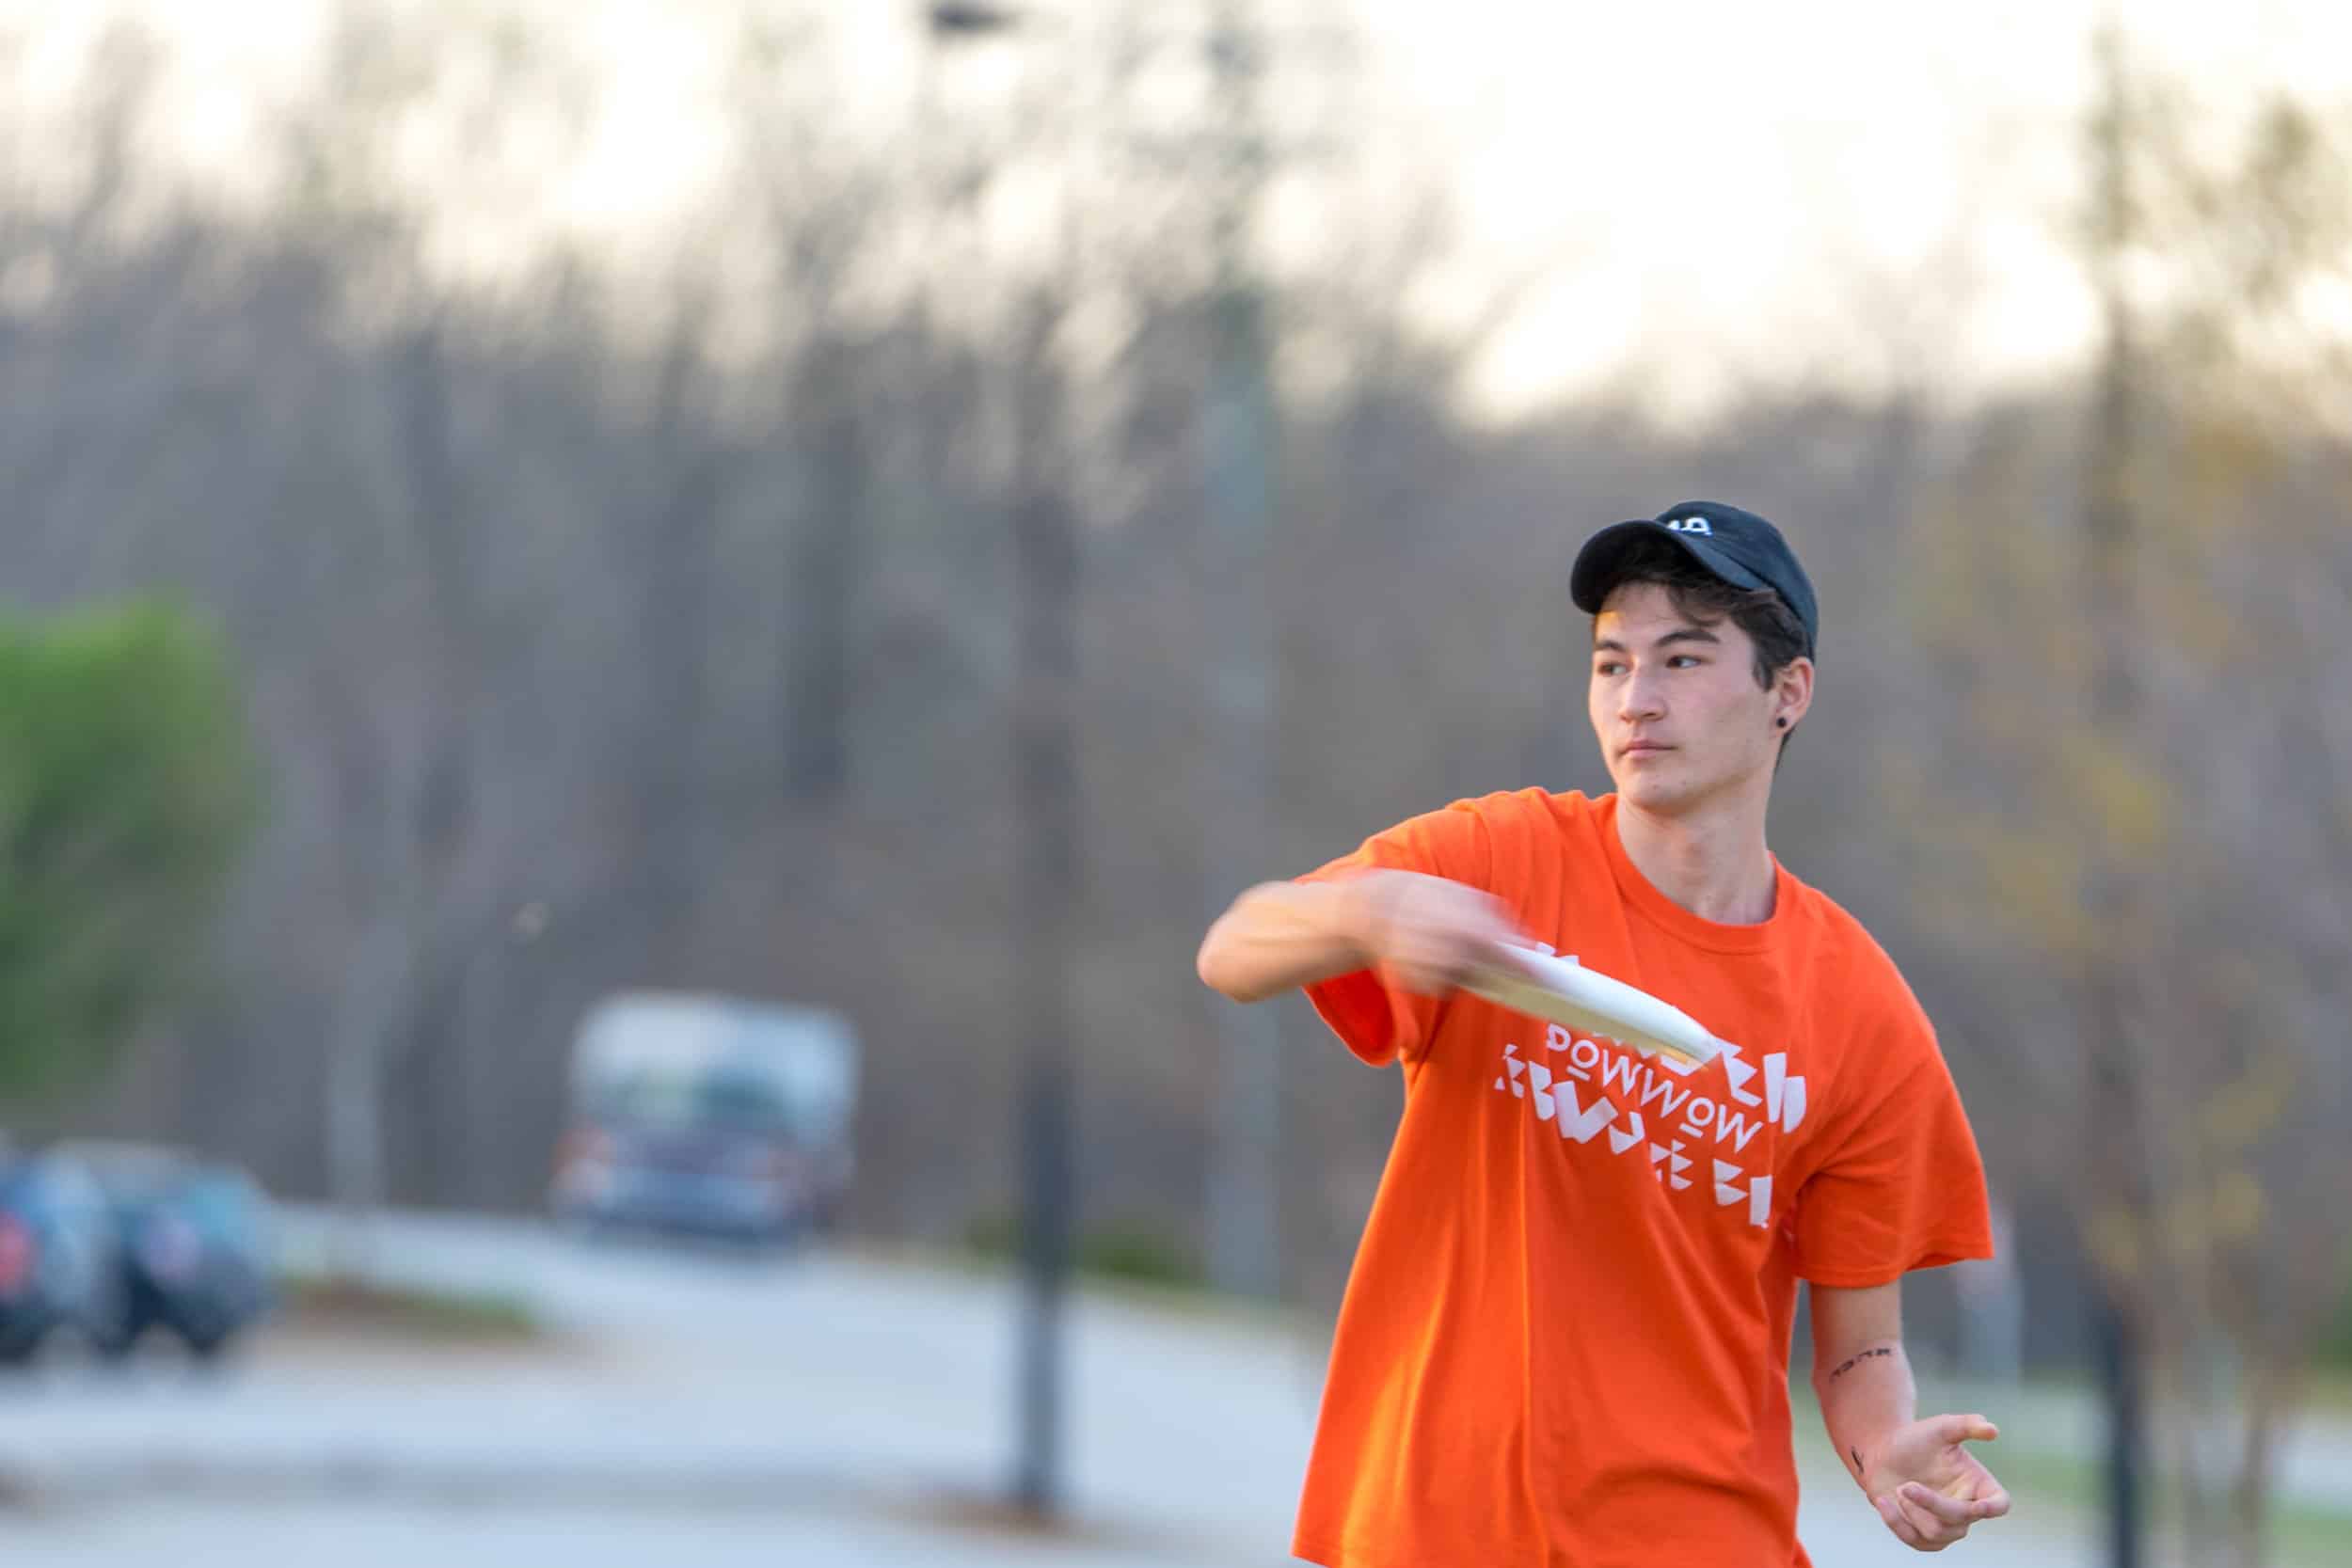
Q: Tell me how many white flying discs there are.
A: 1